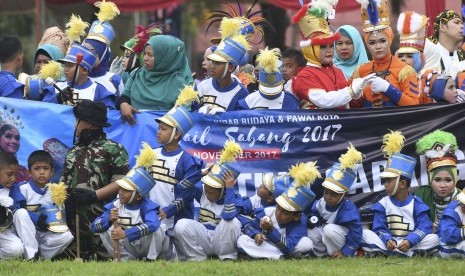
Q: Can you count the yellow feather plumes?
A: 13